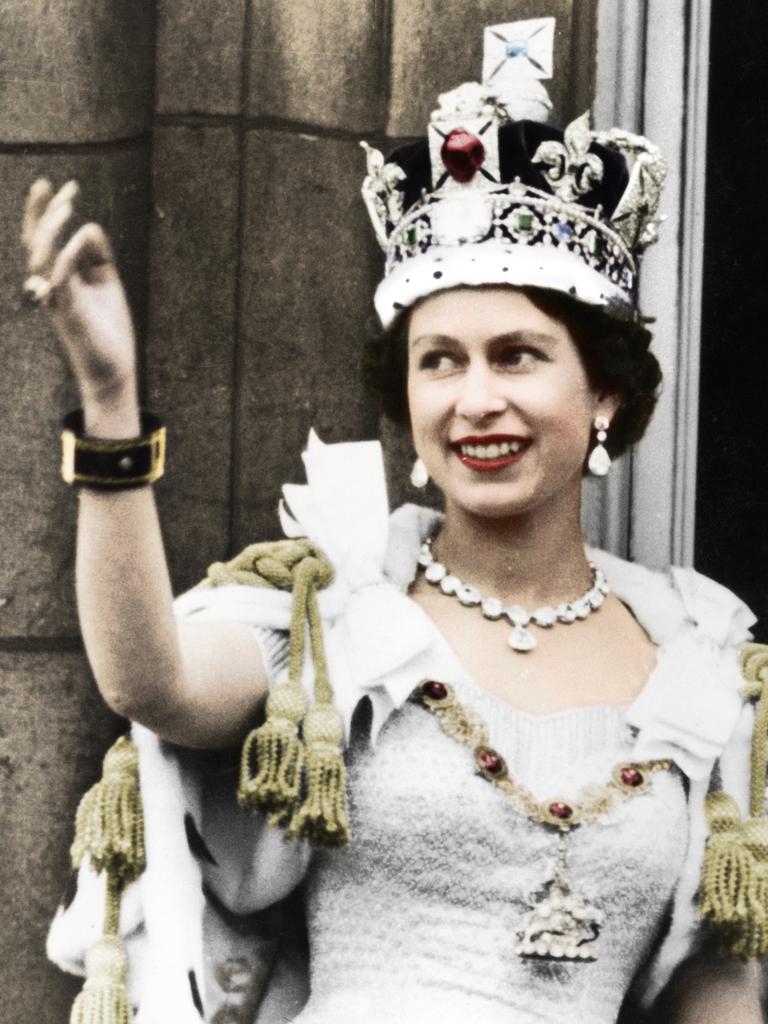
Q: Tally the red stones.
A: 5